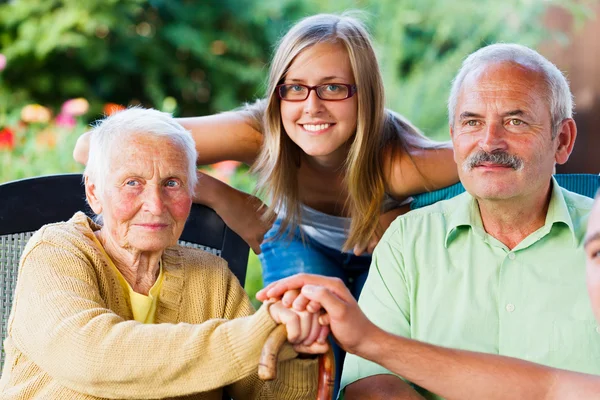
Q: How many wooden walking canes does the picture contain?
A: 1